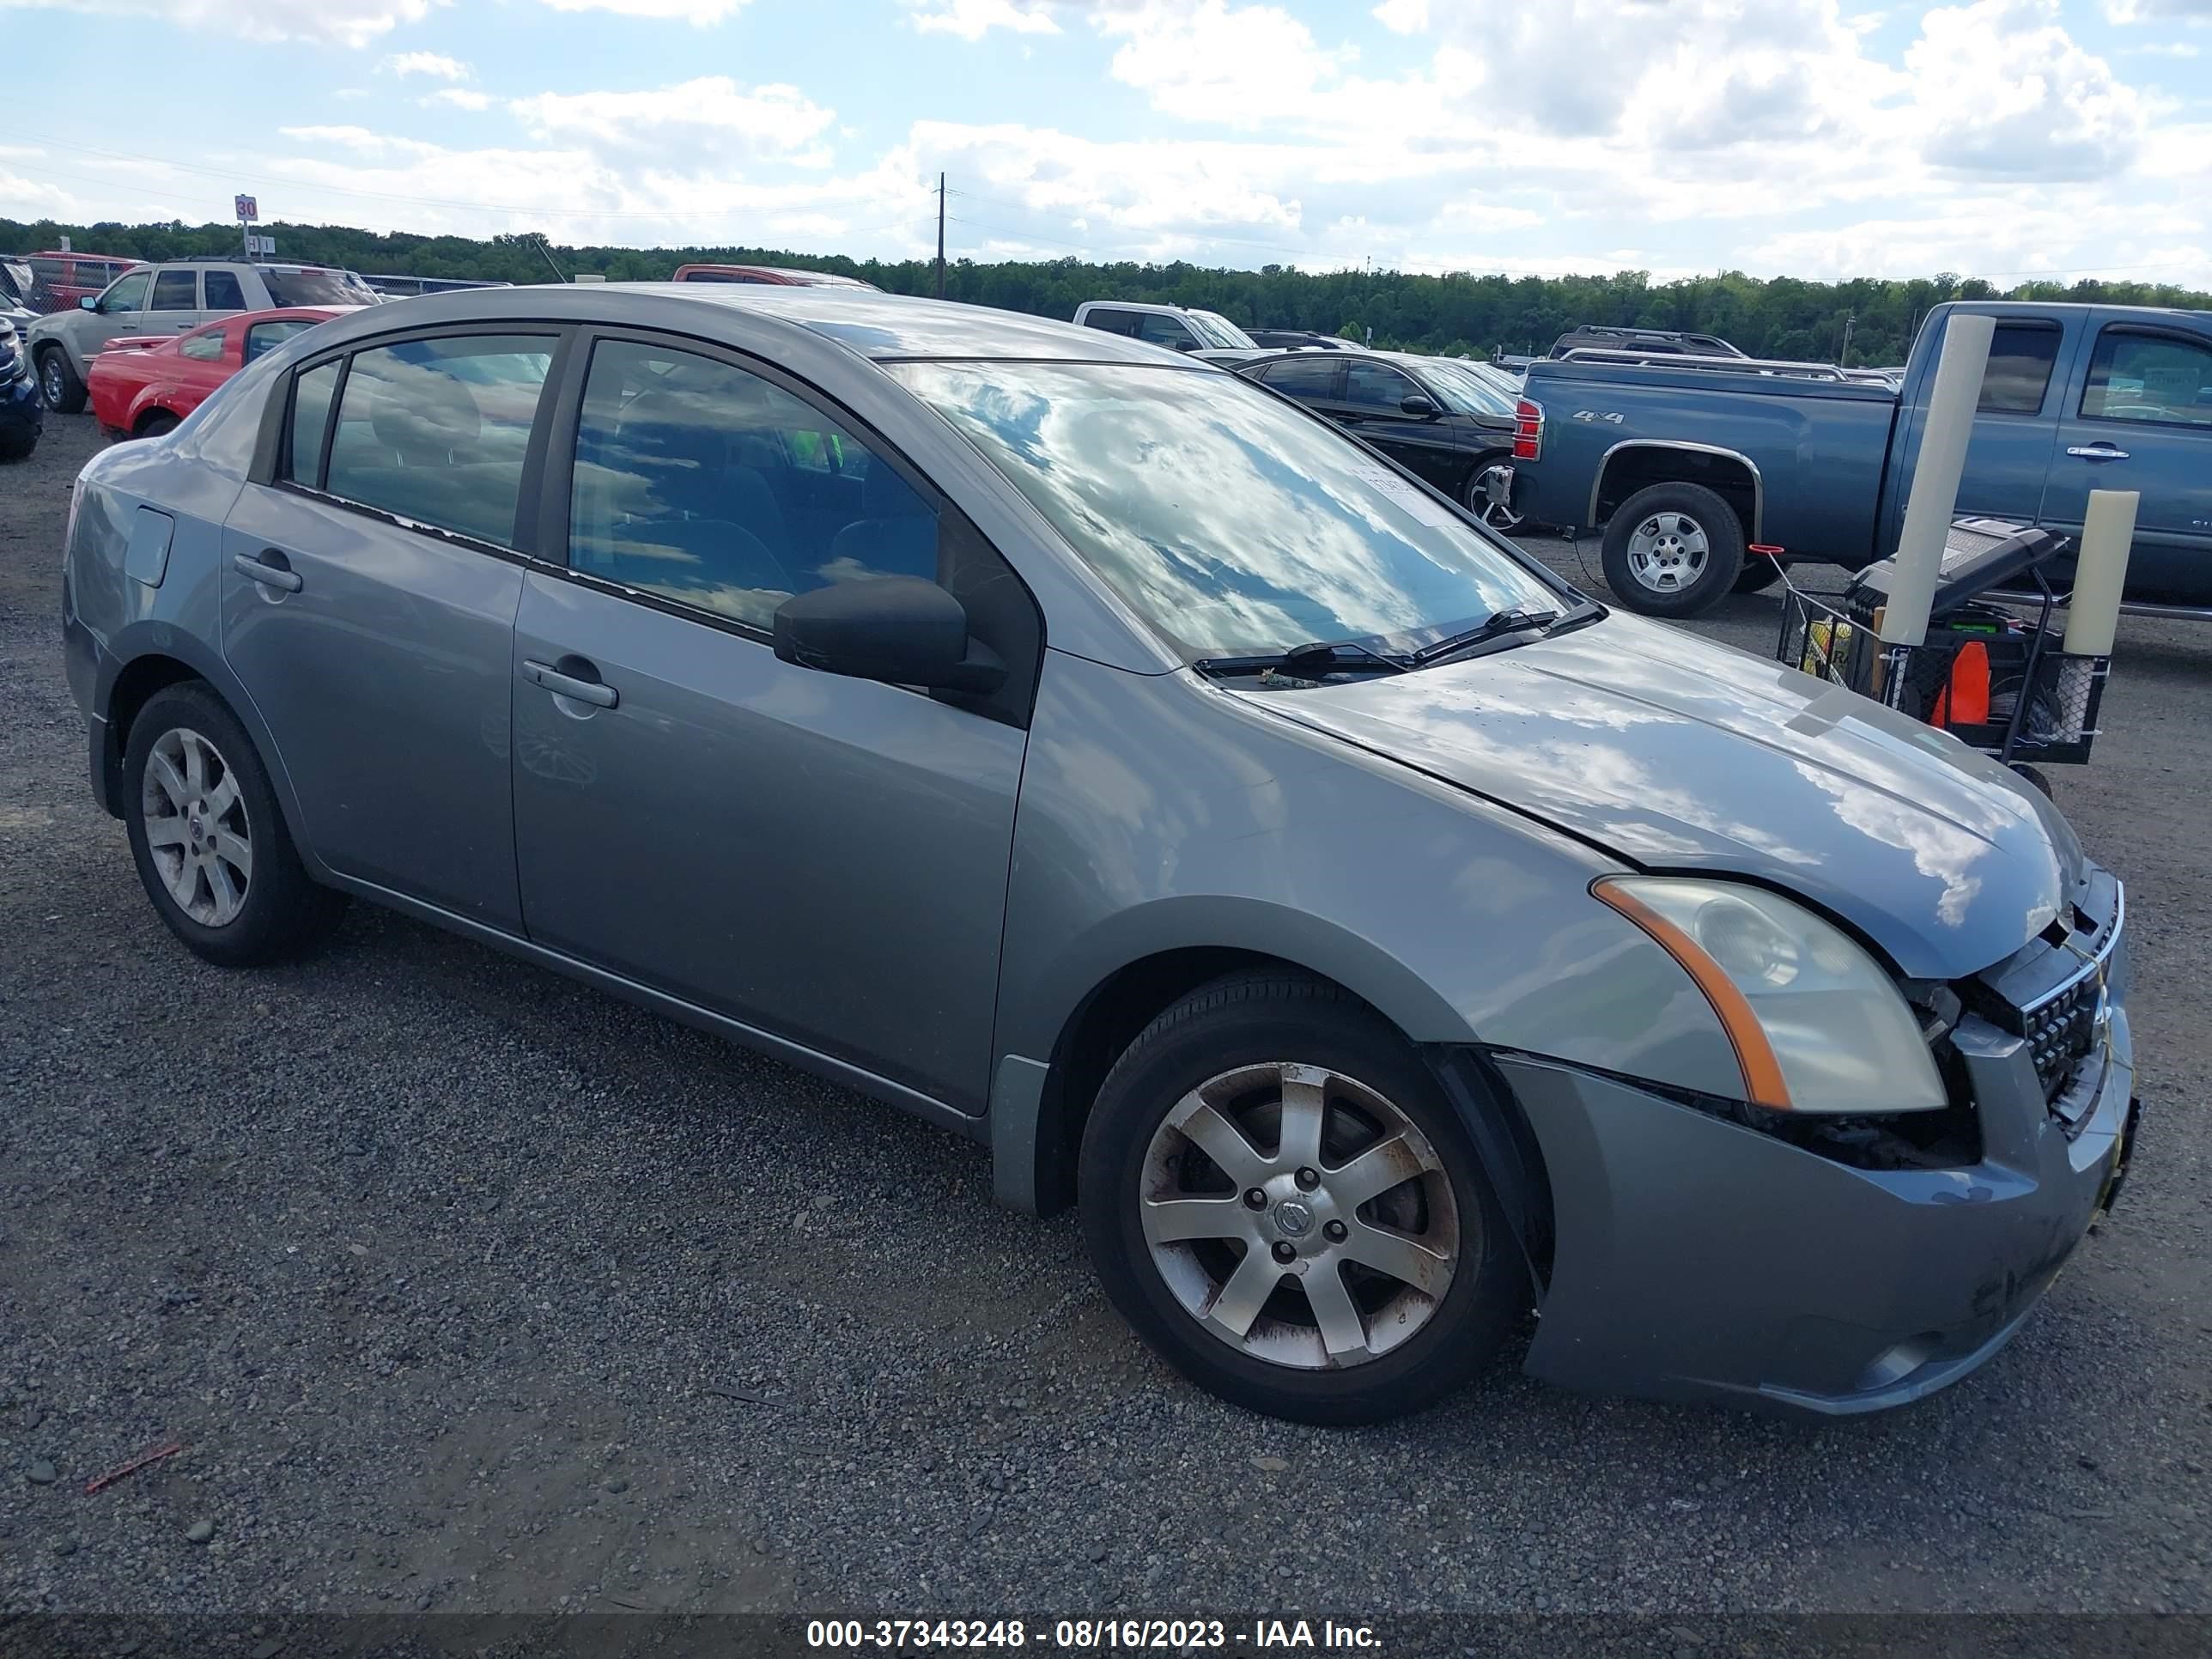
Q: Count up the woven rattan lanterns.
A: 0